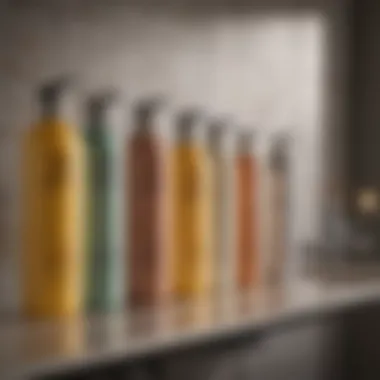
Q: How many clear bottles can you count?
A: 2